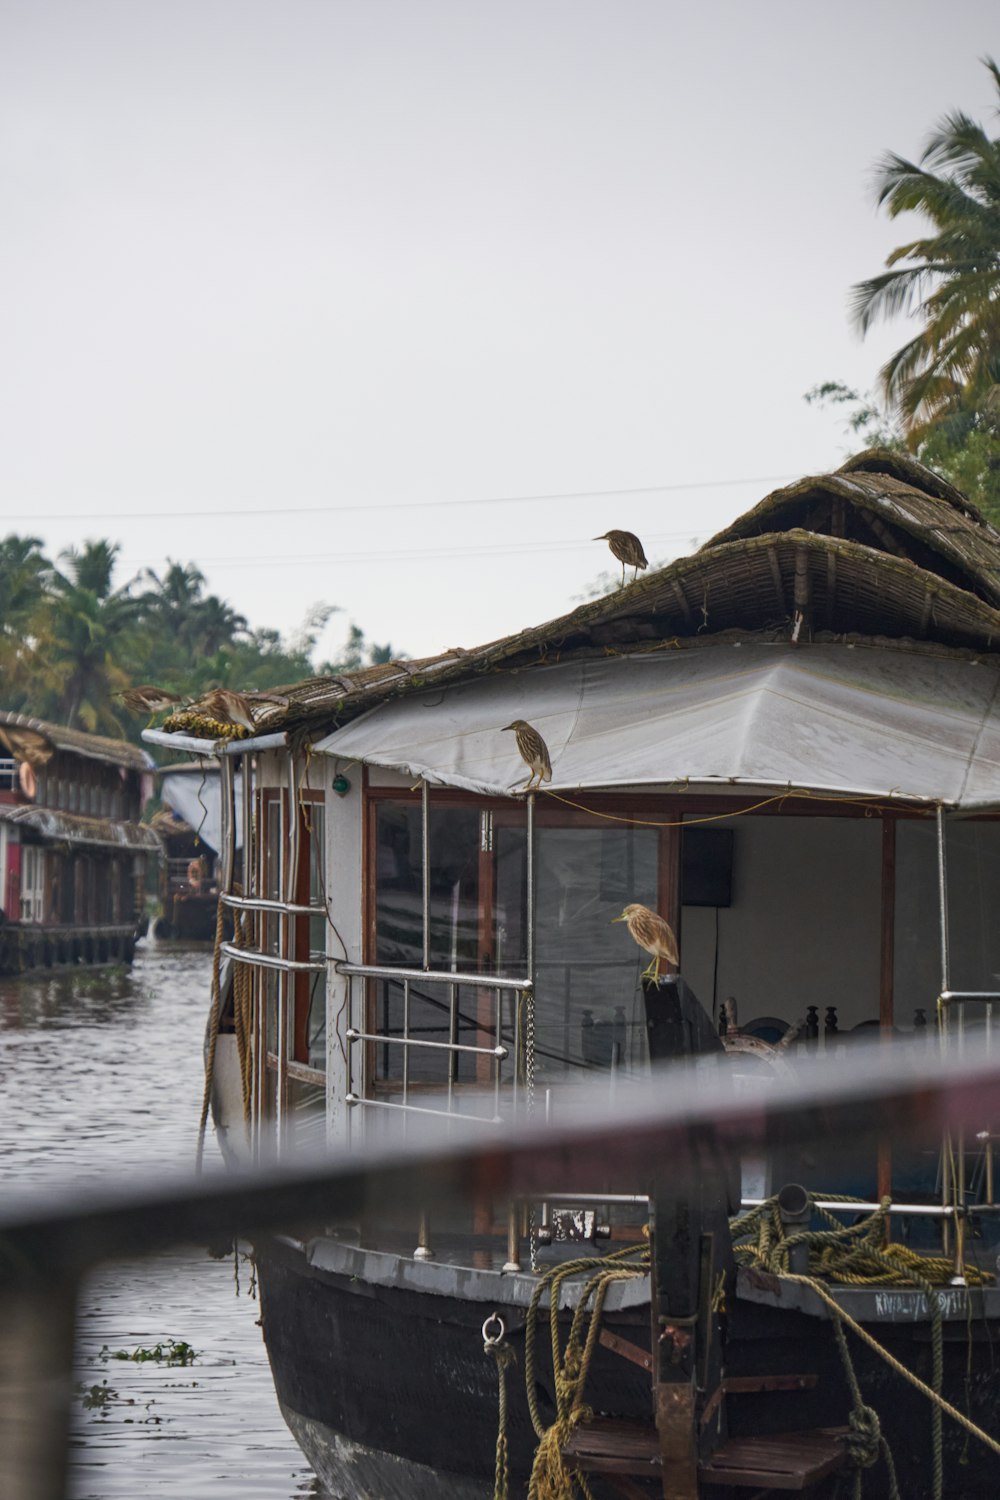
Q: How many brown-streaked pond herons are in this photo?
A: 5